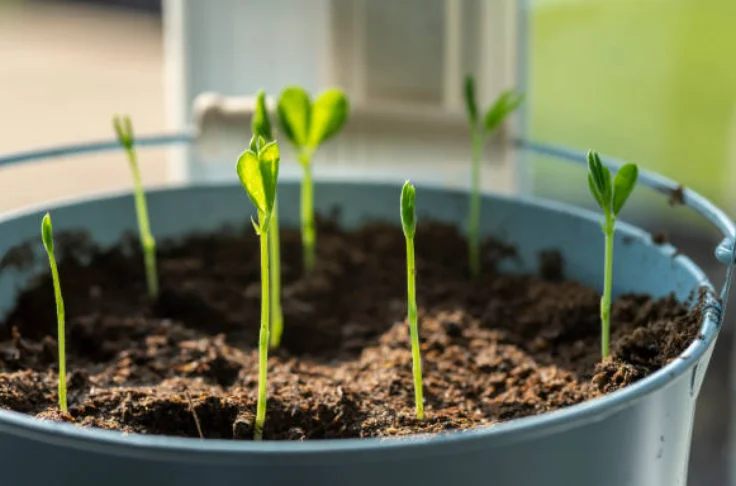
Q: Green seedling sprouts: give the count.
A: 8